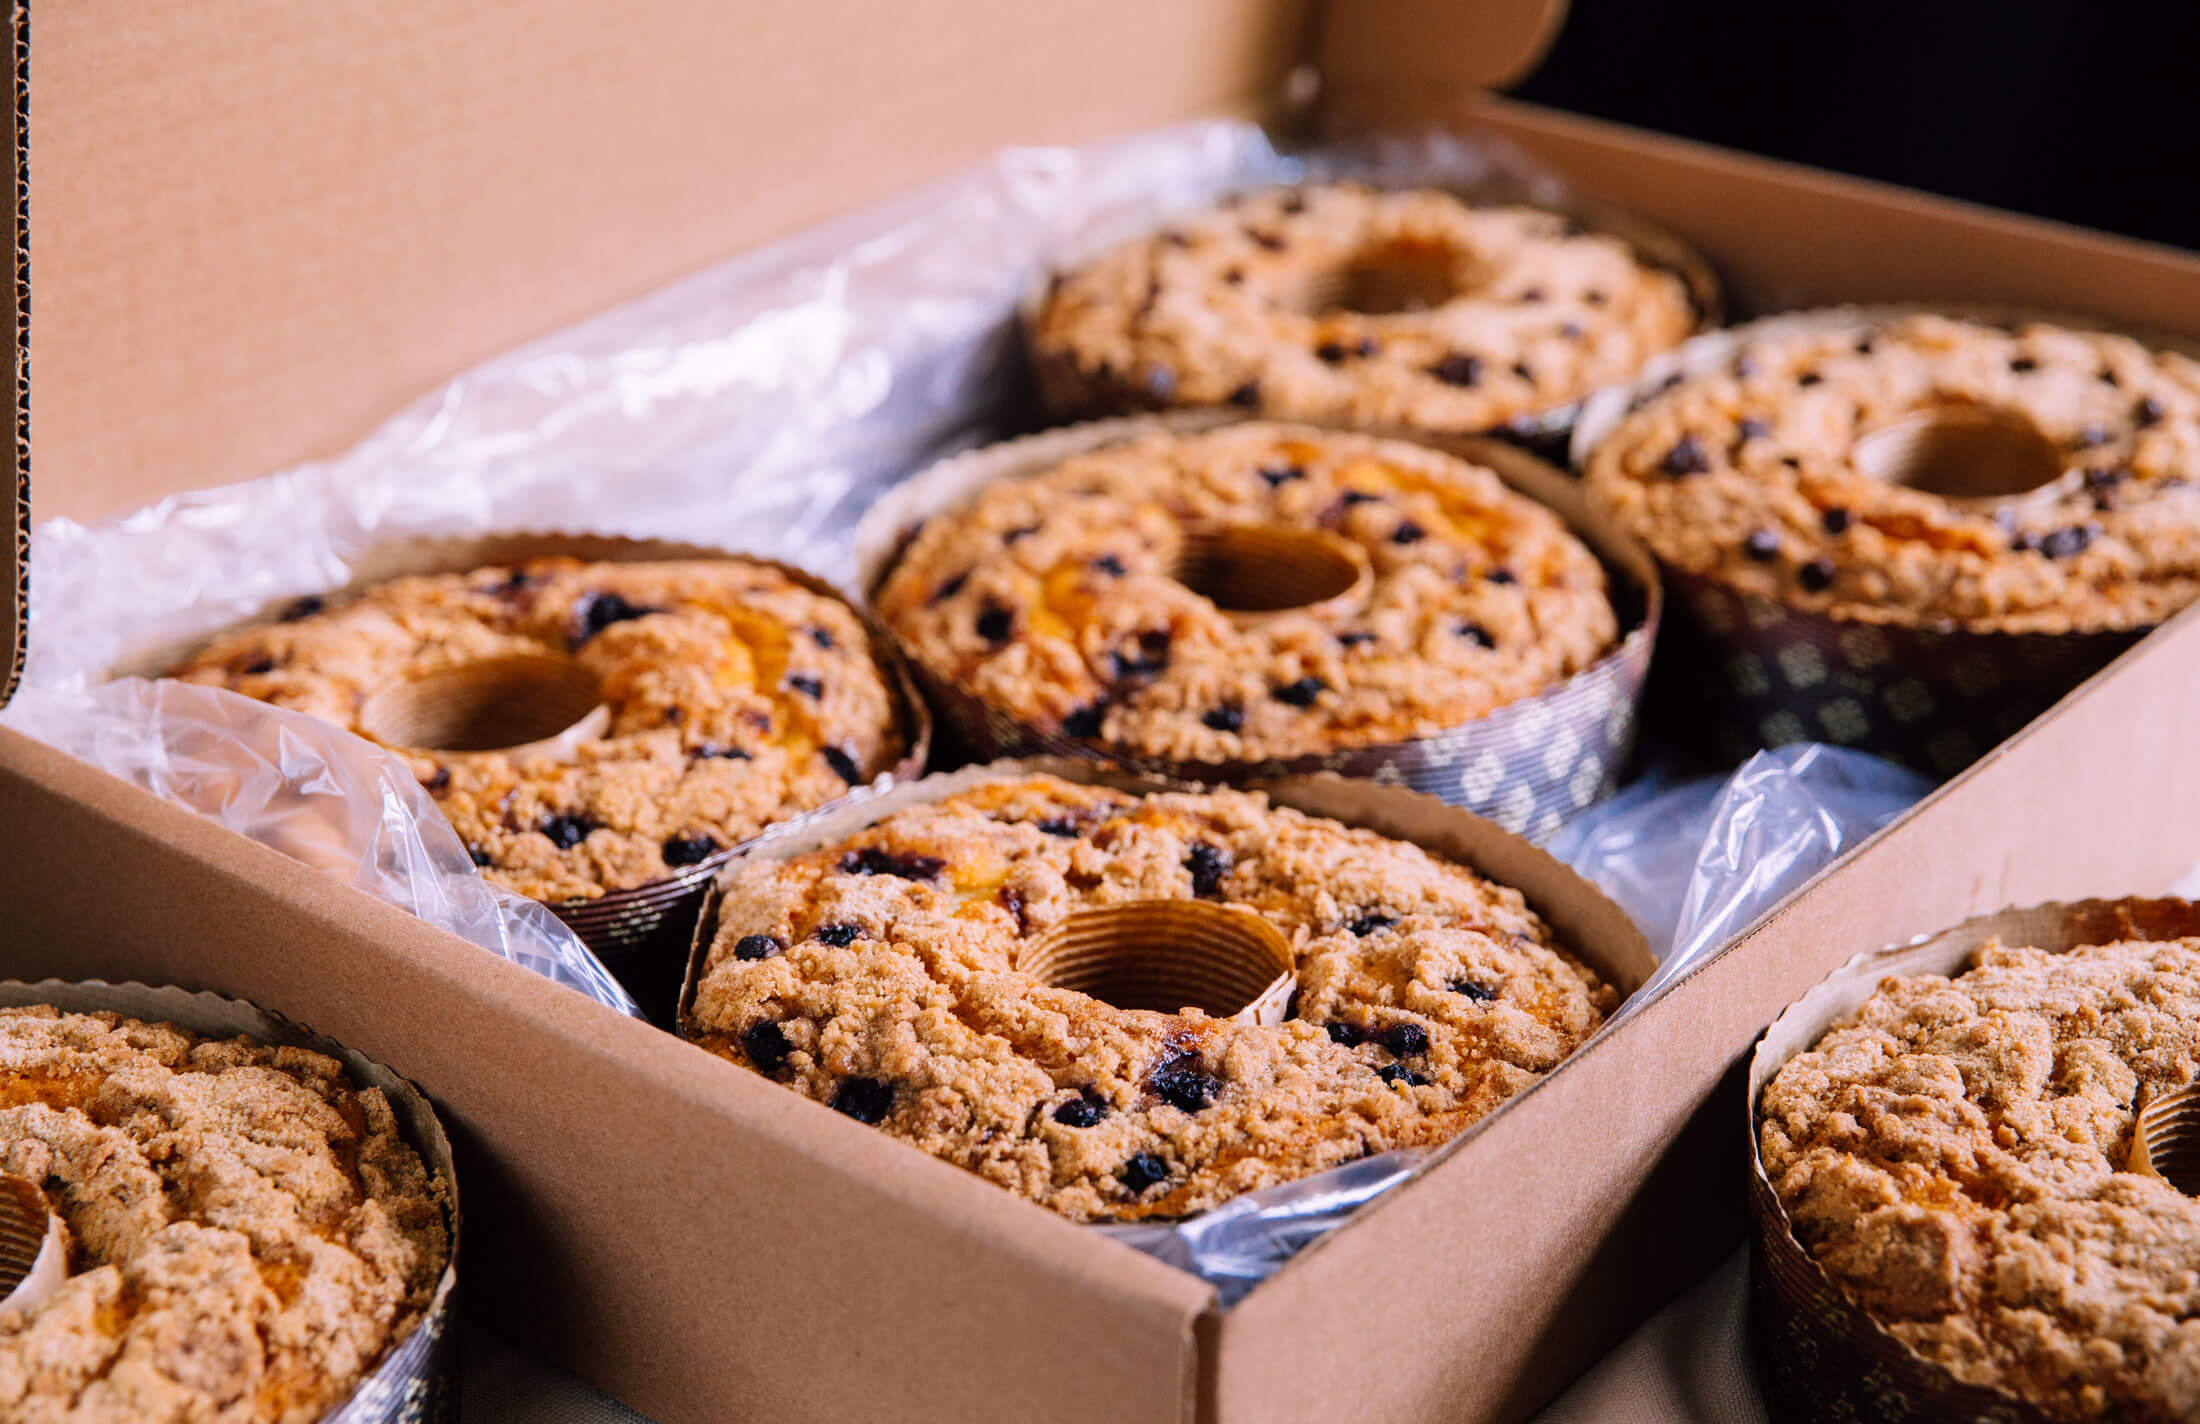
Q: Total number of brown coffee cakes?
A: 7